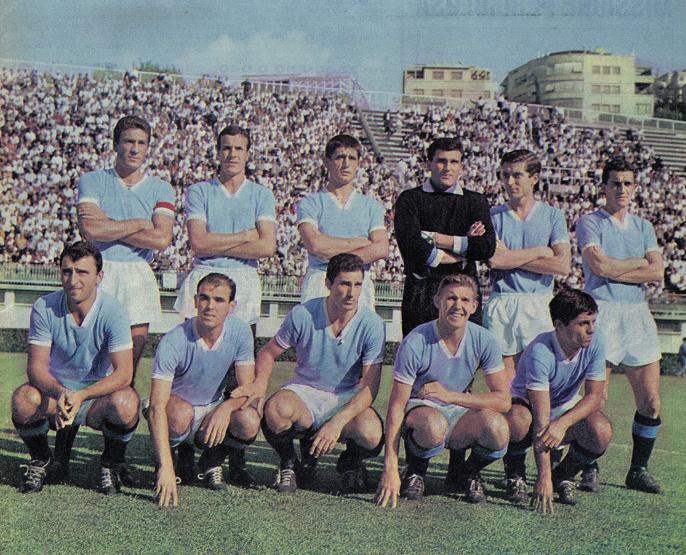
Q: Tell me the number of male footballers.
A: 11